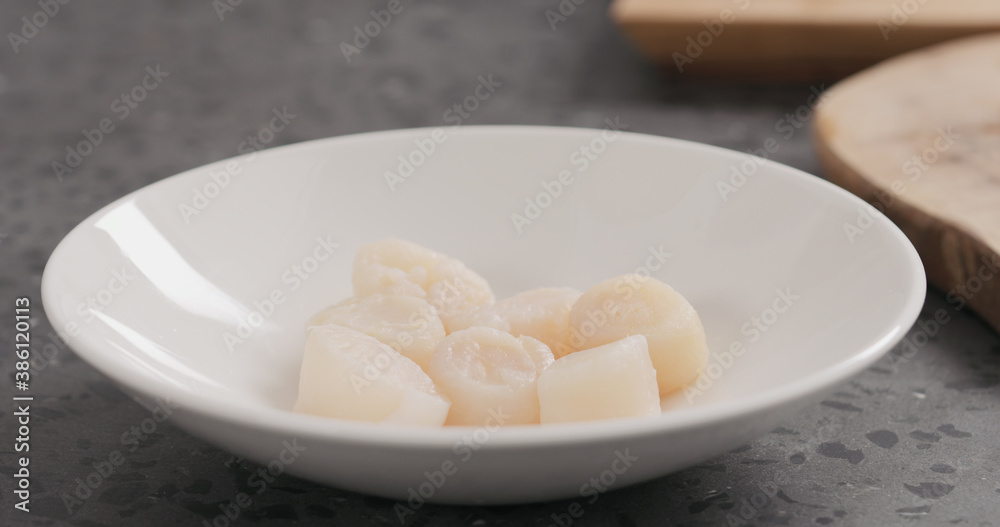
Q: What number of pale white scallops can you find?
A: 7